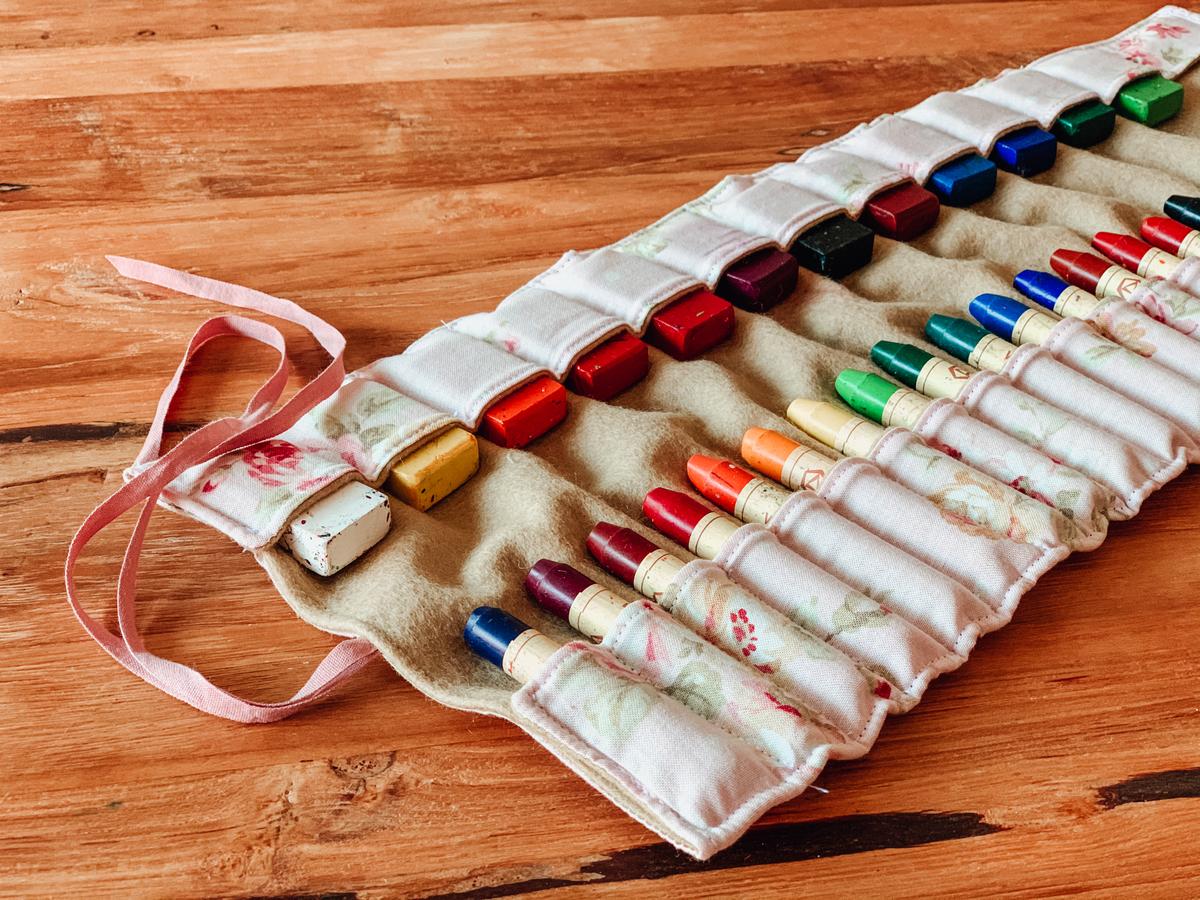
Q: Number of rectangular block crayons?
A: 12